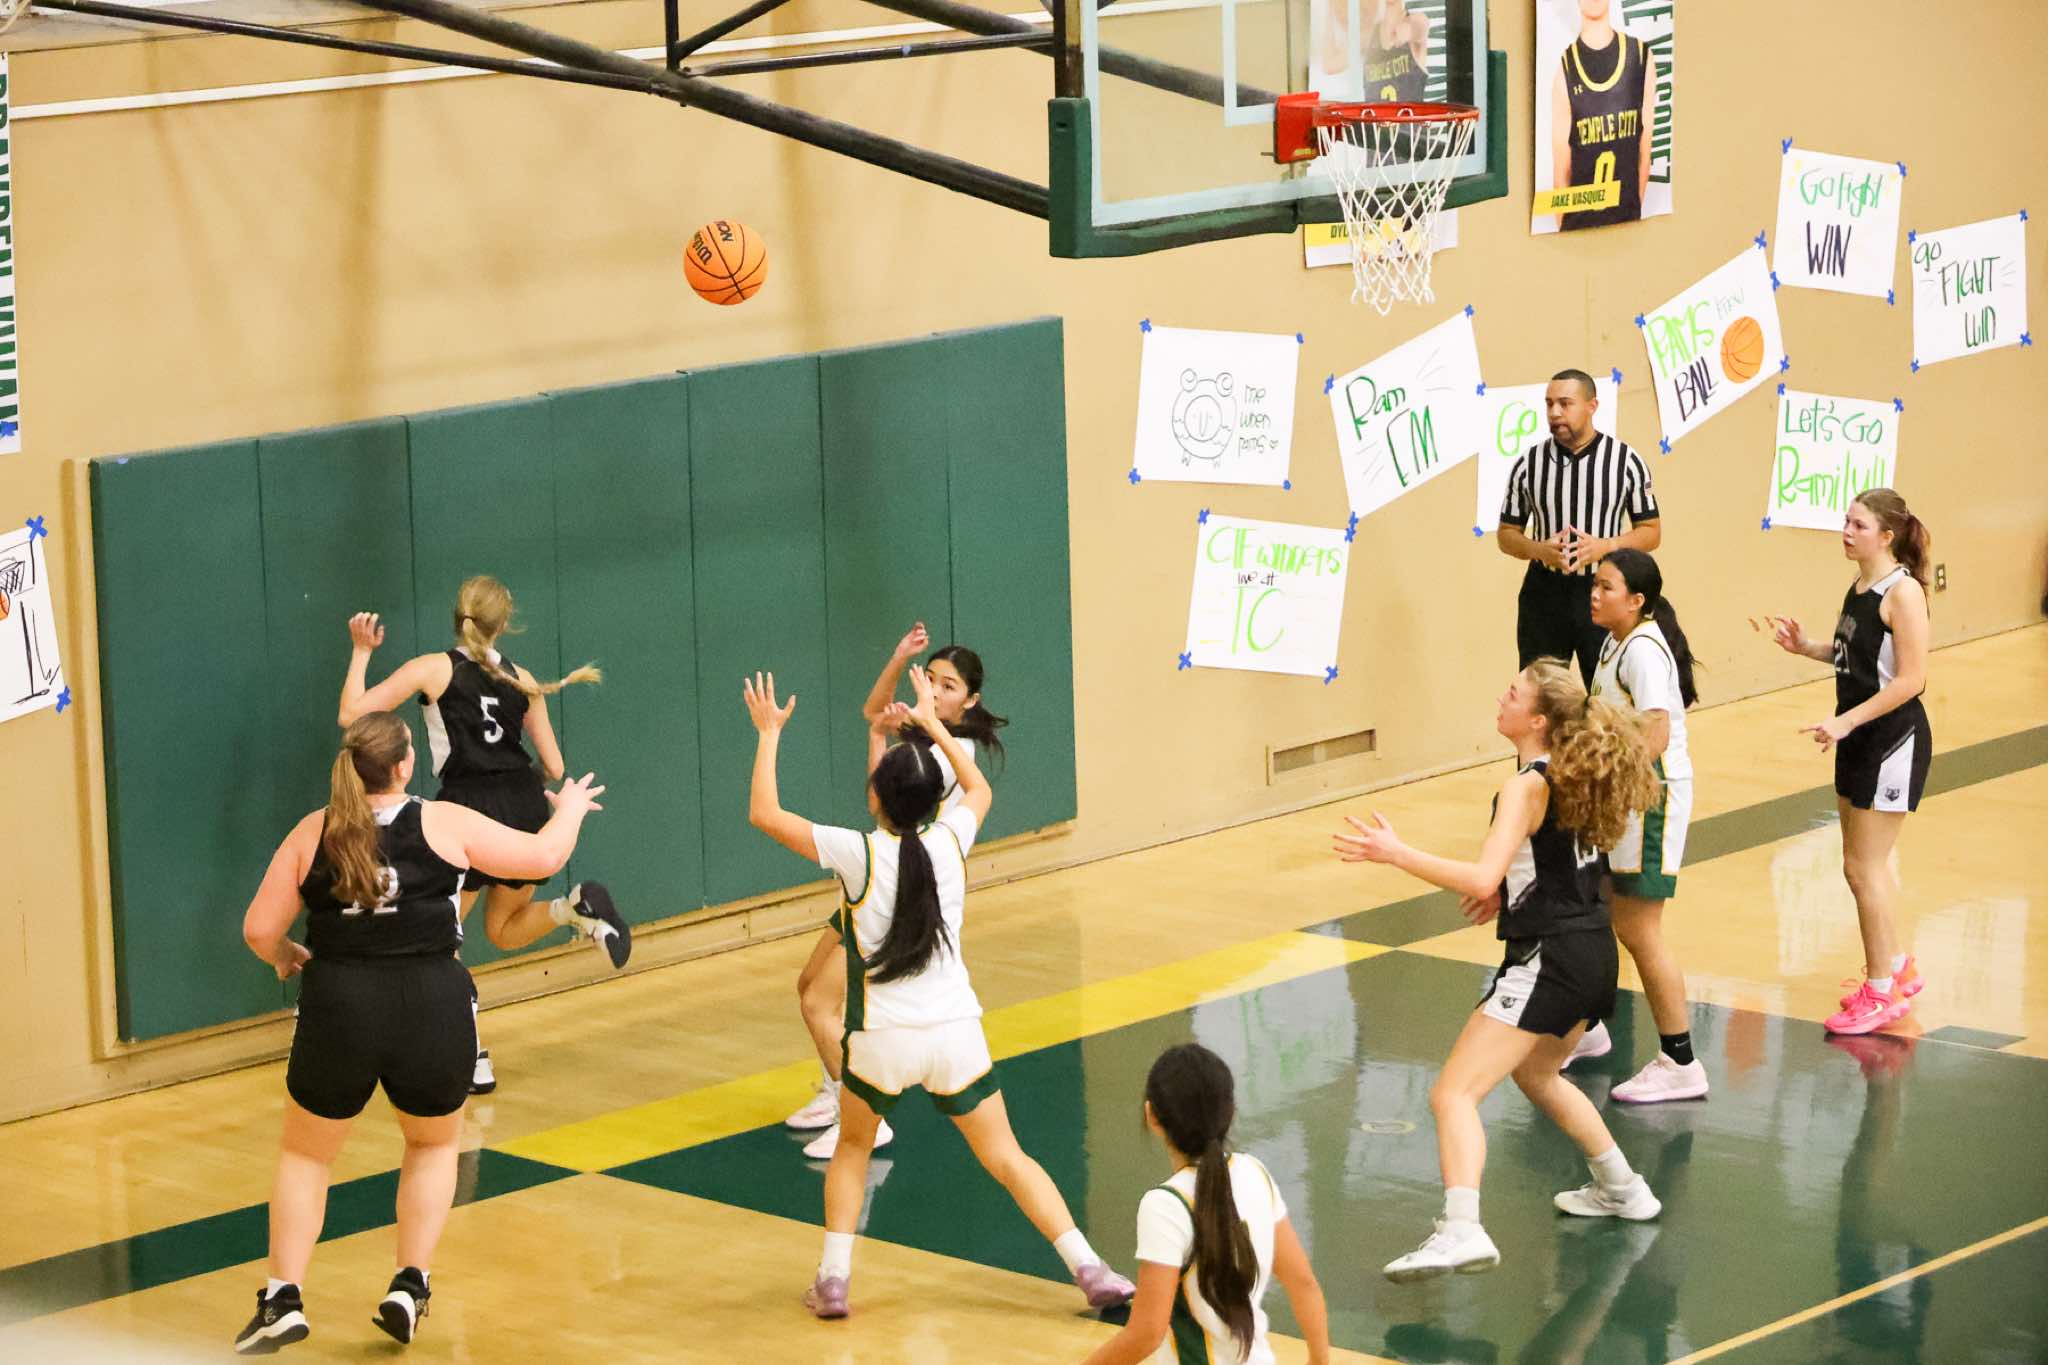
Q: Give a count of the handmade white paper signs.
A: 9